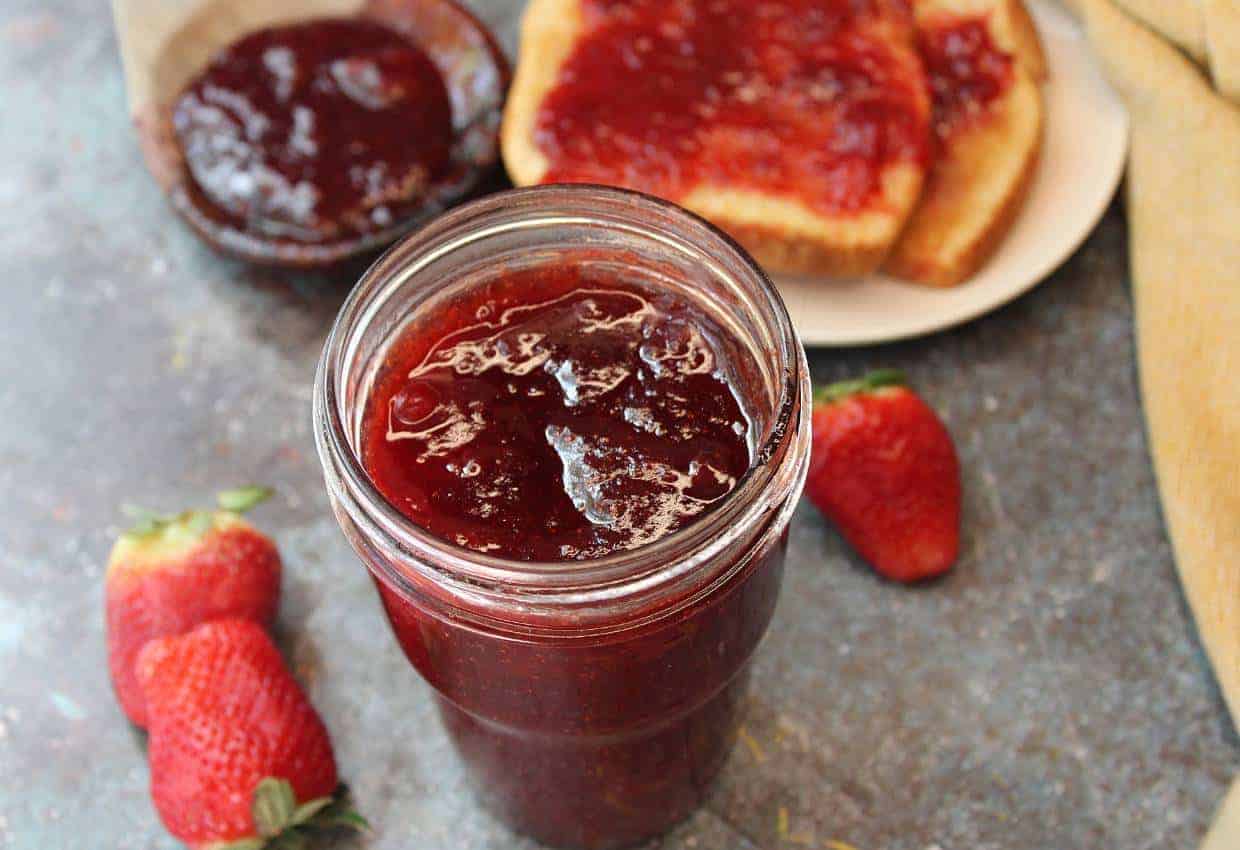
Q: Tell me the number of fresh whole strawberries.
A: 3